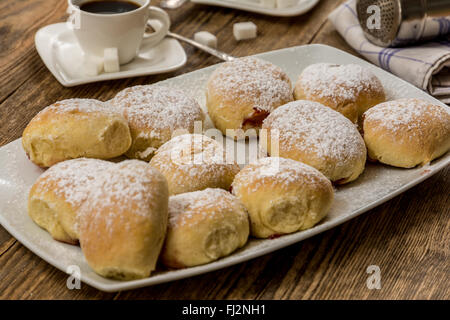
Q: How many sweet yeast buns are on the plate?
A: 11